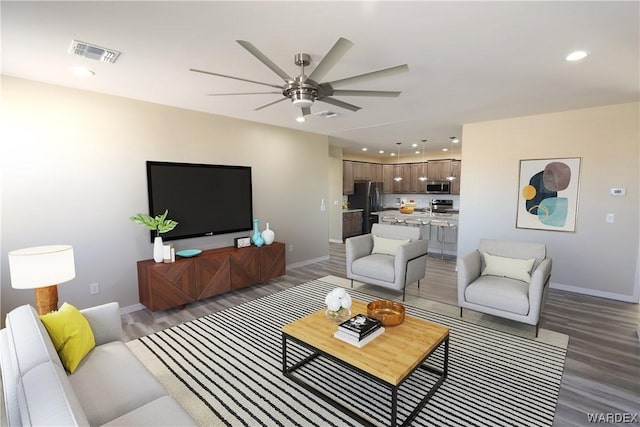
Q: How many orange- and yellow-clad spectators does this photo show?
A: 0